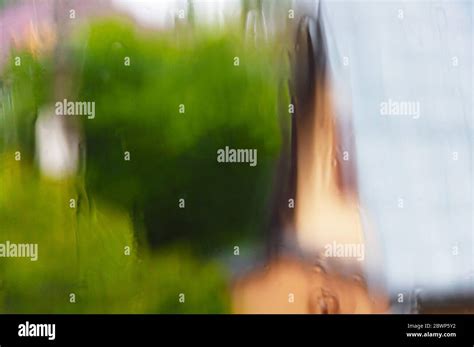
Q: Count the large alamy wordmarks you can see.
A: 6